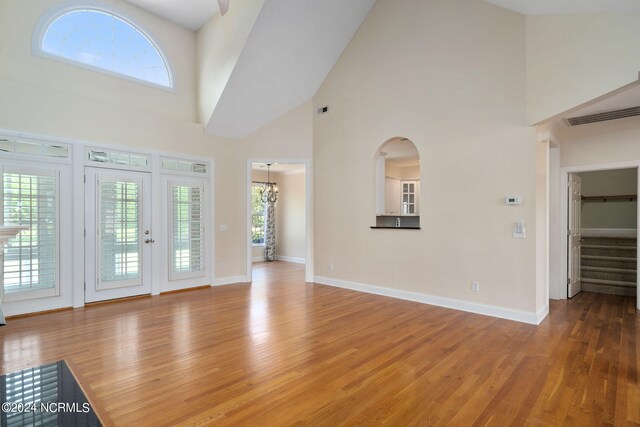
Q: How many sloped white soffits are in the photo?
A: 1